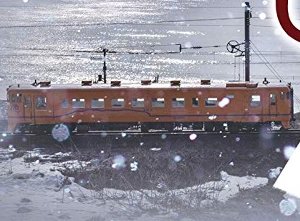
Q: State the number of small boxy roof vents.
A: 6